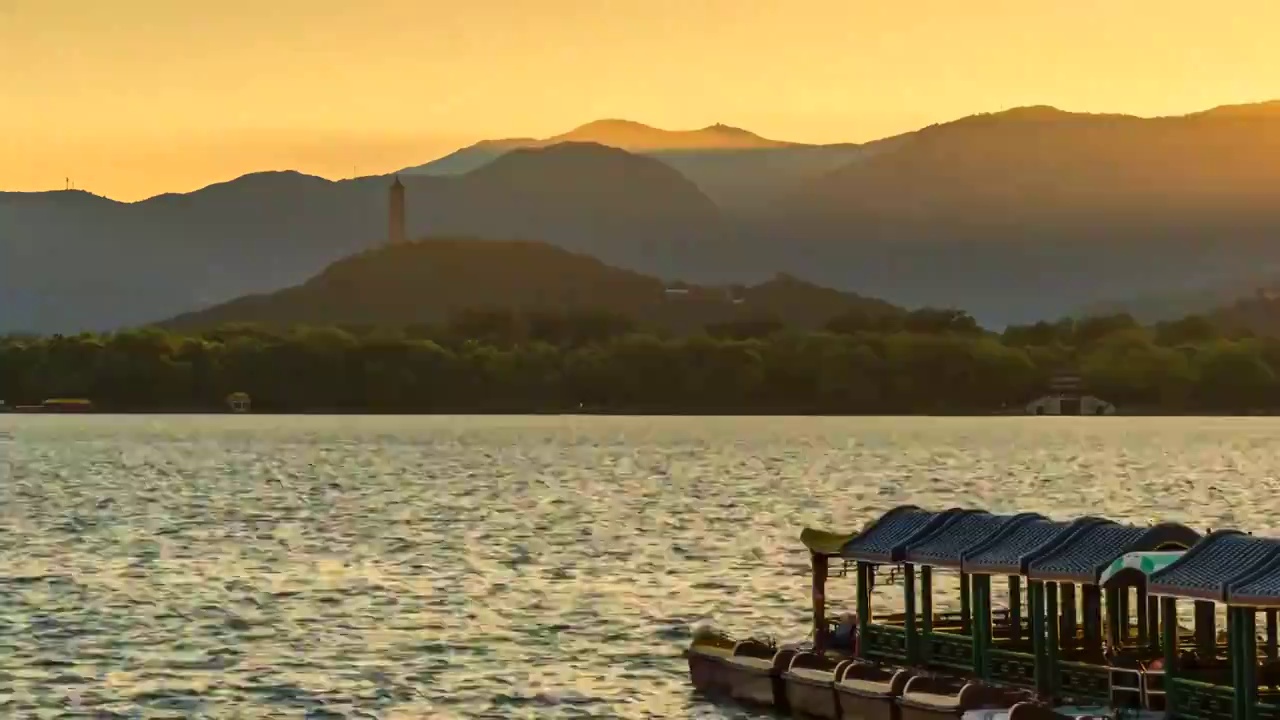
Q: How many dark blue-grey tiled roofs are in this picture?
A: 6